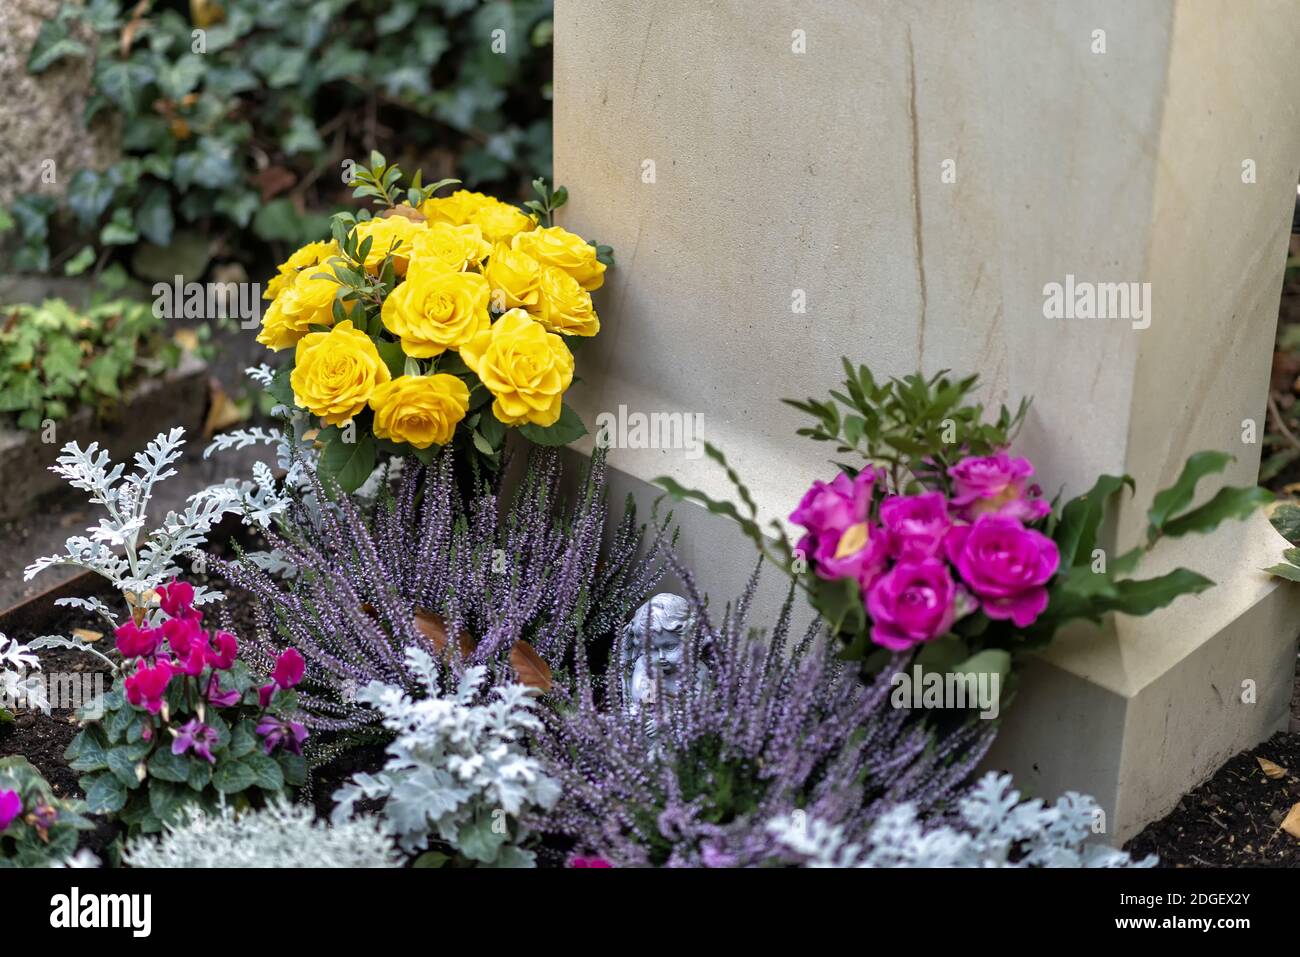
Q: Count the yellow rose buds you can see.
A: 13